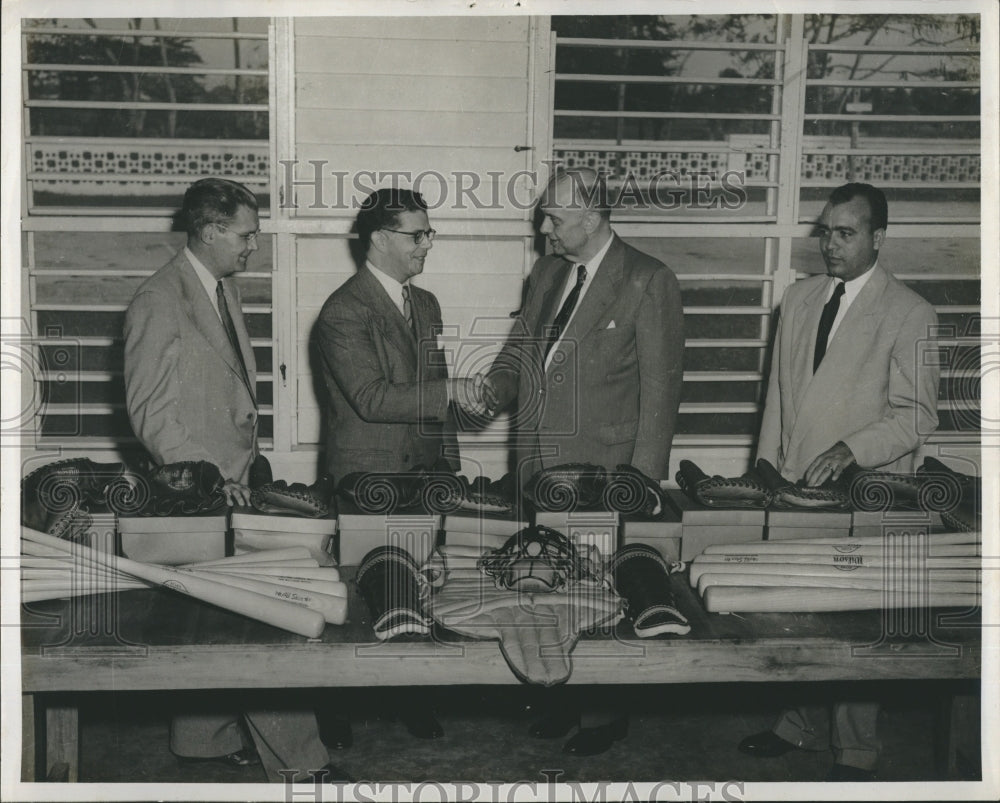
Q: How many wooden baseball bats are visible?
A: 12